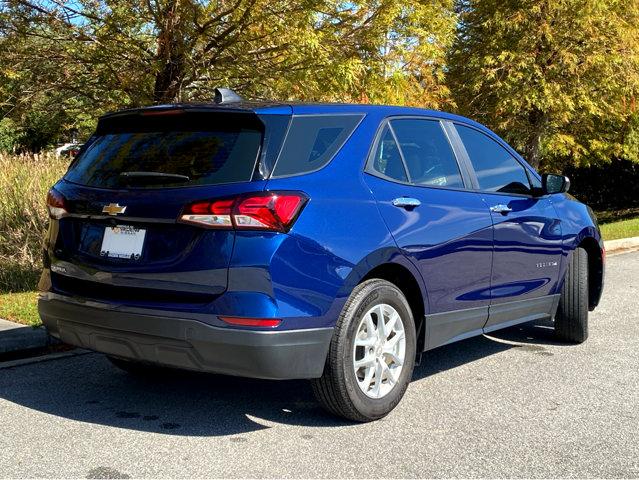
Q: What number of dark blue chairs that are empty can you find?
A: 0